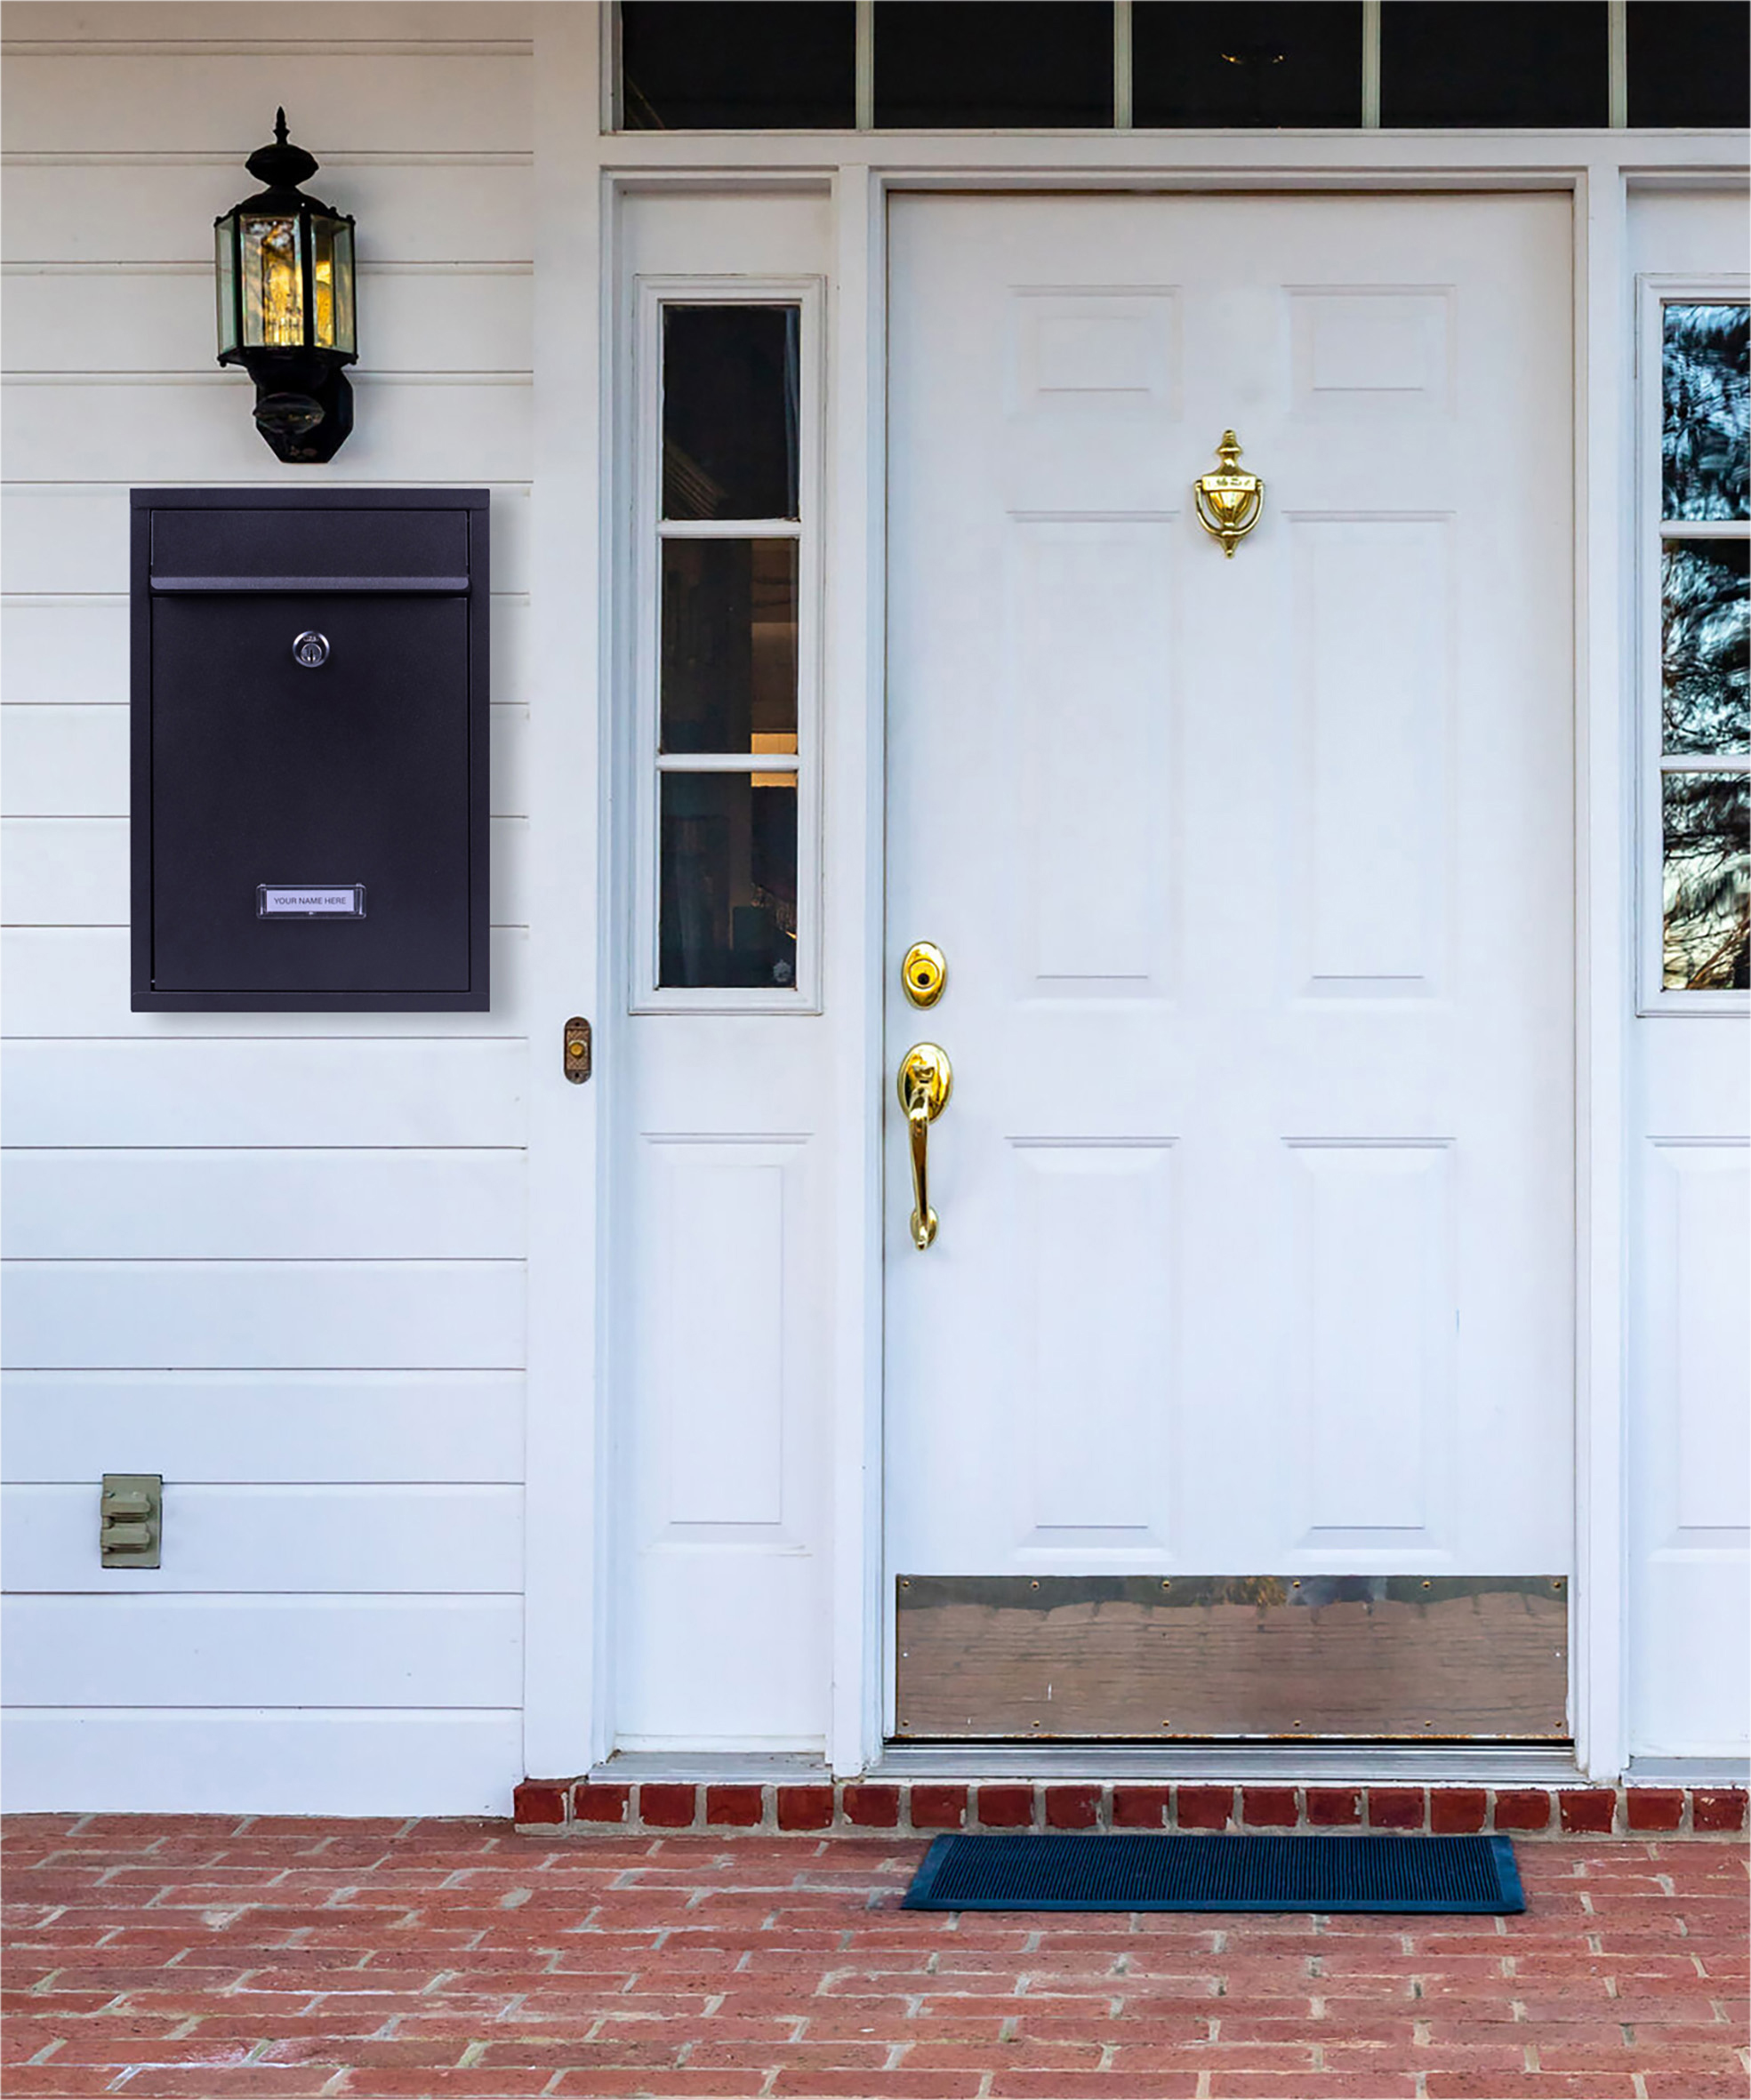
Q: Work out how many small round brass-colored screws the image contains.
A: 12